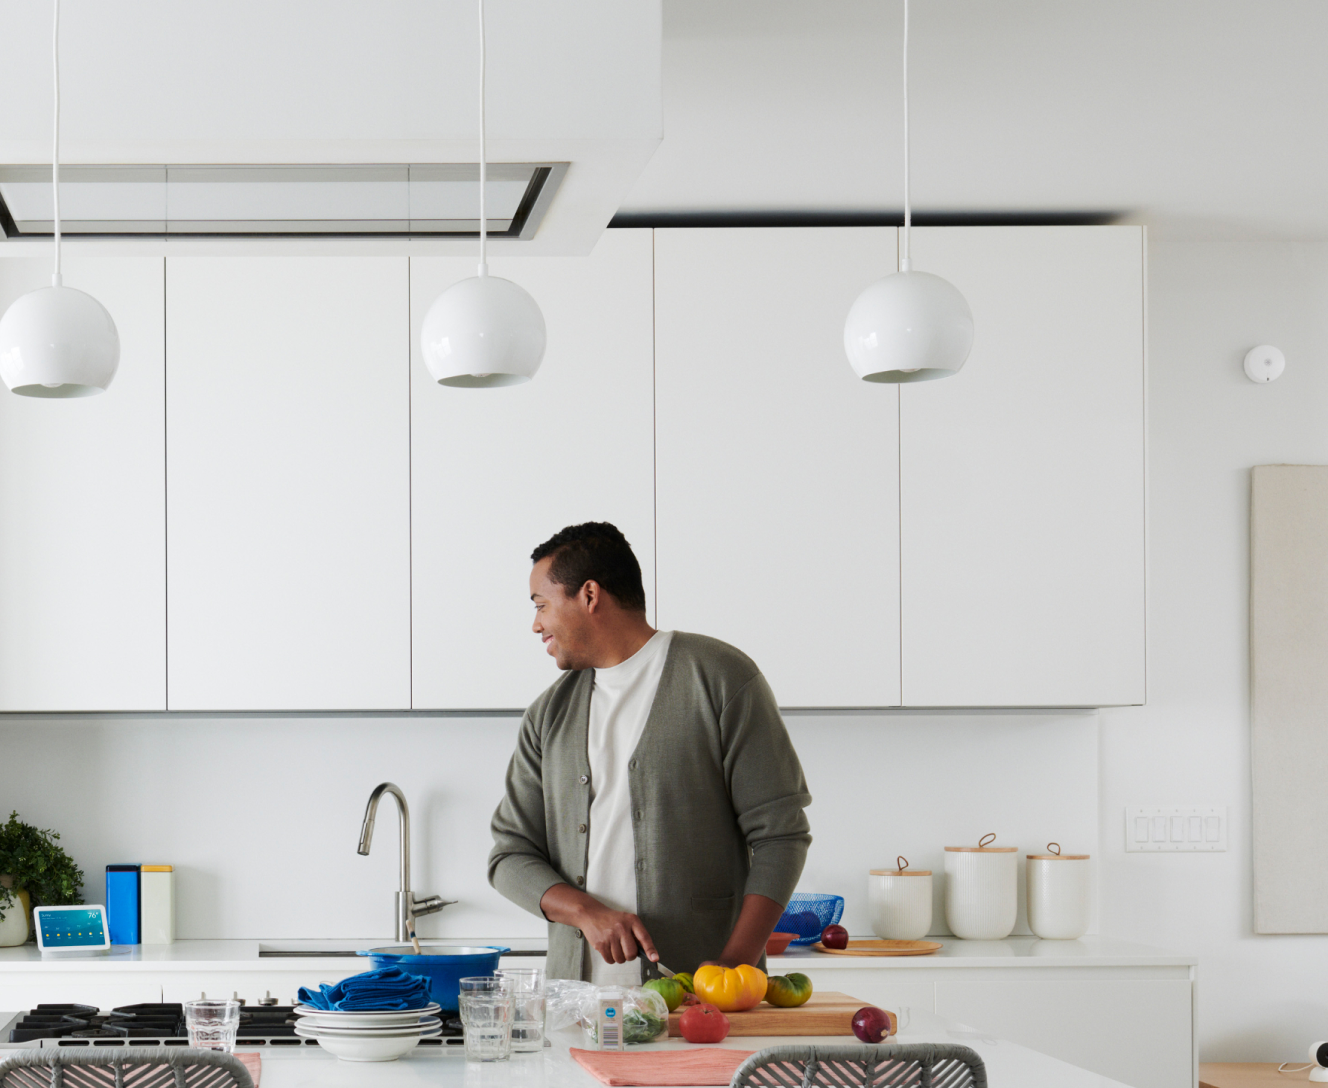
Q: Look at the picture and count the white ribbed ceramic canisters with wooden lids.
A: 3